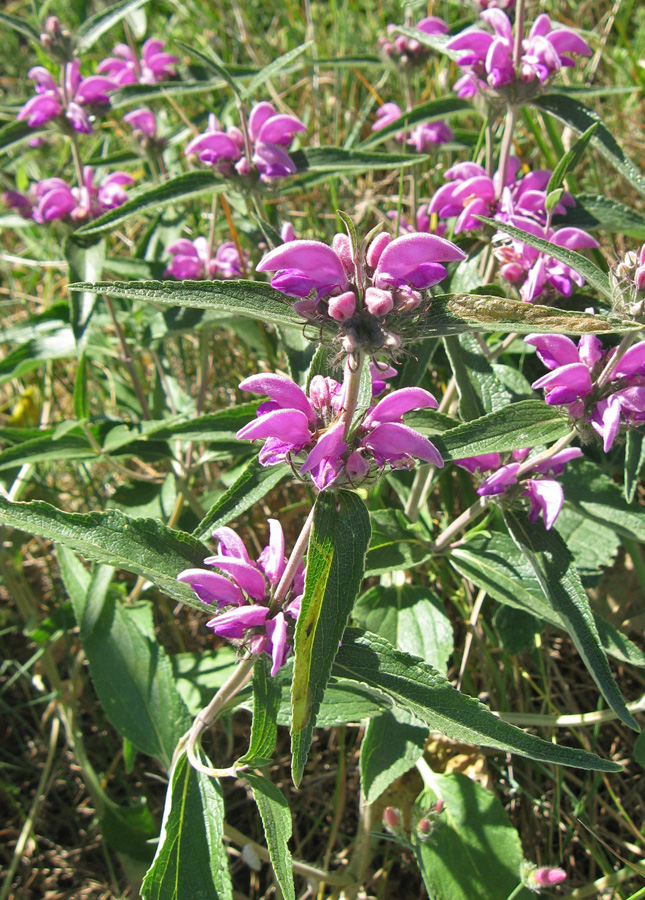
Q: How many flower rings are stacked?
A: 3